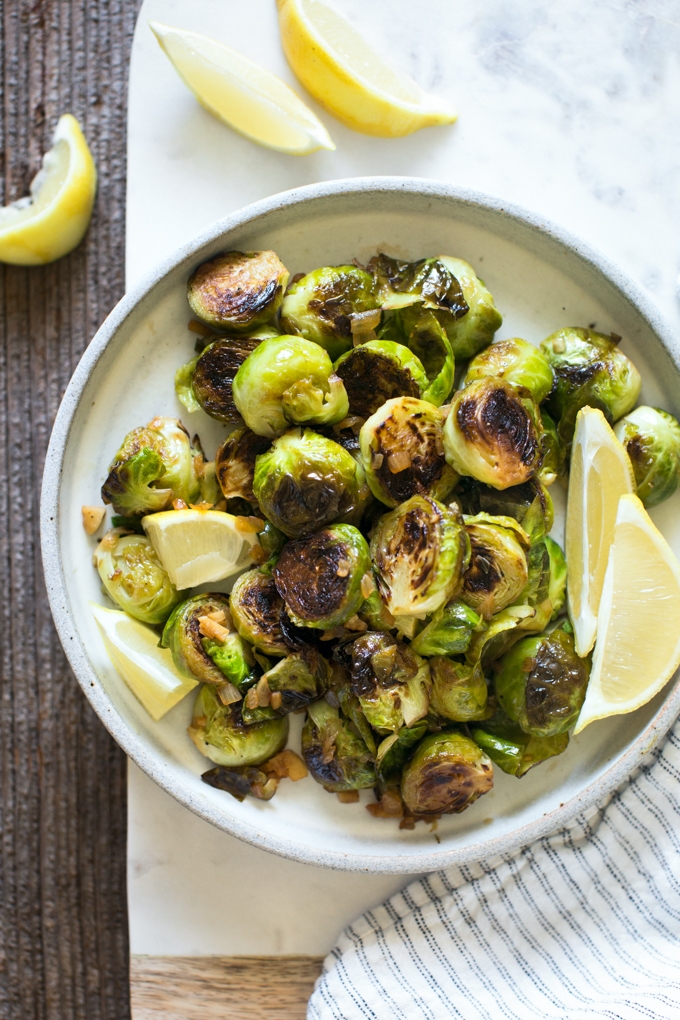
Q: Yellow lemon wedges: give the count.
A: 7